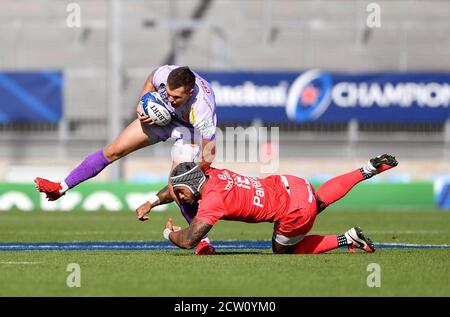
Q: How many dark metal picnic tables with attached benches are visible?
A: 0